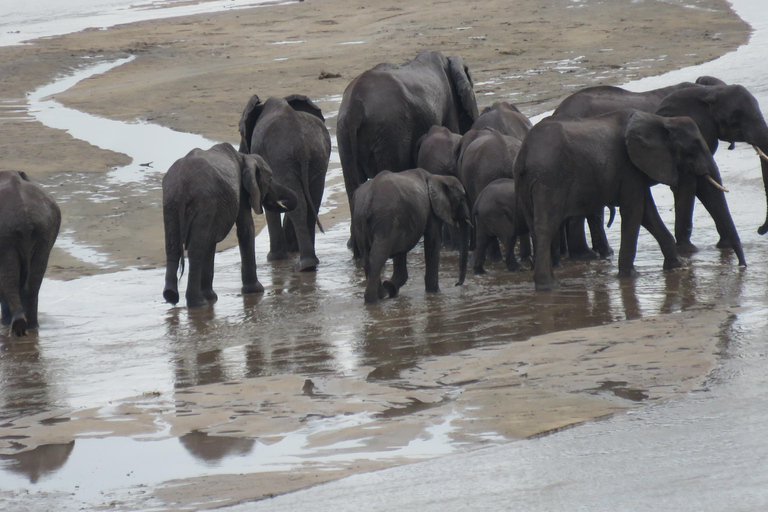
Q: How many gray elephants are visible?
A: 11